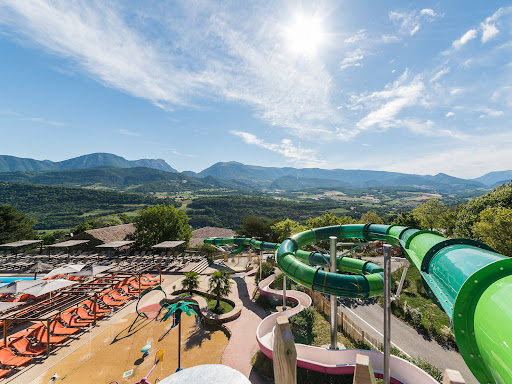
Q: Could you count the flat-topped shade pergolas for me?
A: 4